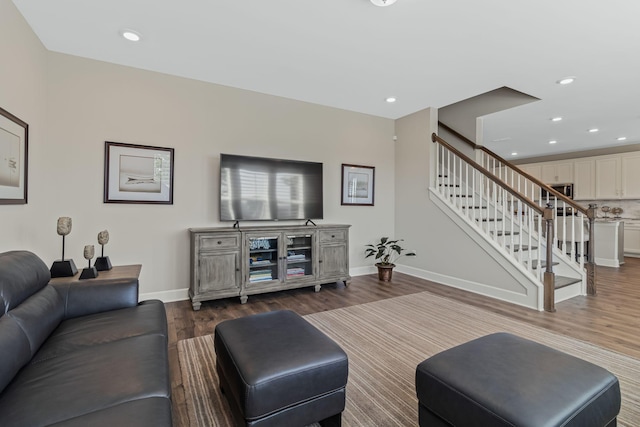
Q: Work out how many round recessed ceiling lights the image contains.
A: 8